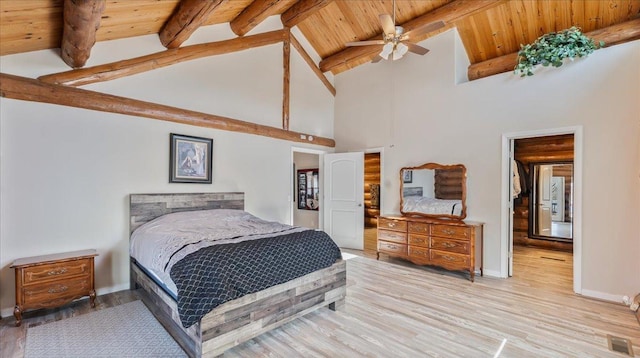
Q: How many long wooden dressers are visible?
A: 1